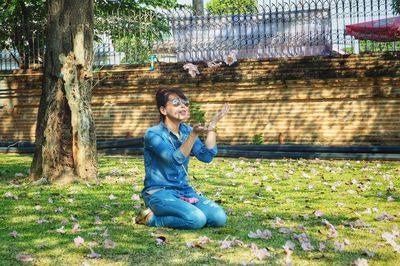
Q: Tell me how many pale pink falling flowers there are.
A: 3